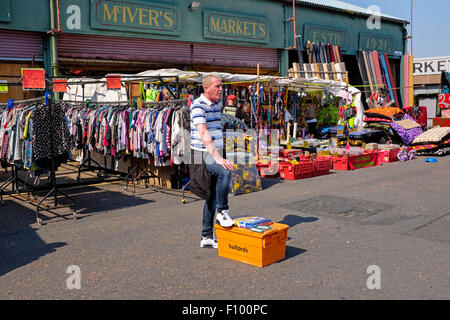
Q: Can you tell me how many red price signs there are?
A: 3